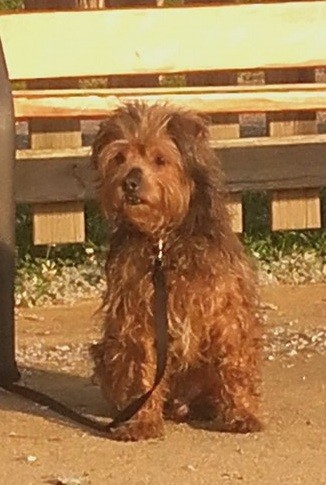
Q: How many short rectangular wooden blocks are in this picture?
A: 3